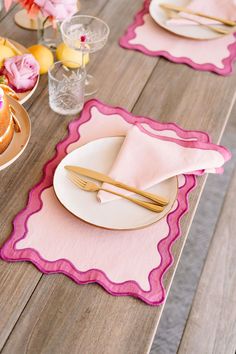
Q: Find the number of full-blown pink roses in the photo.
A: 1